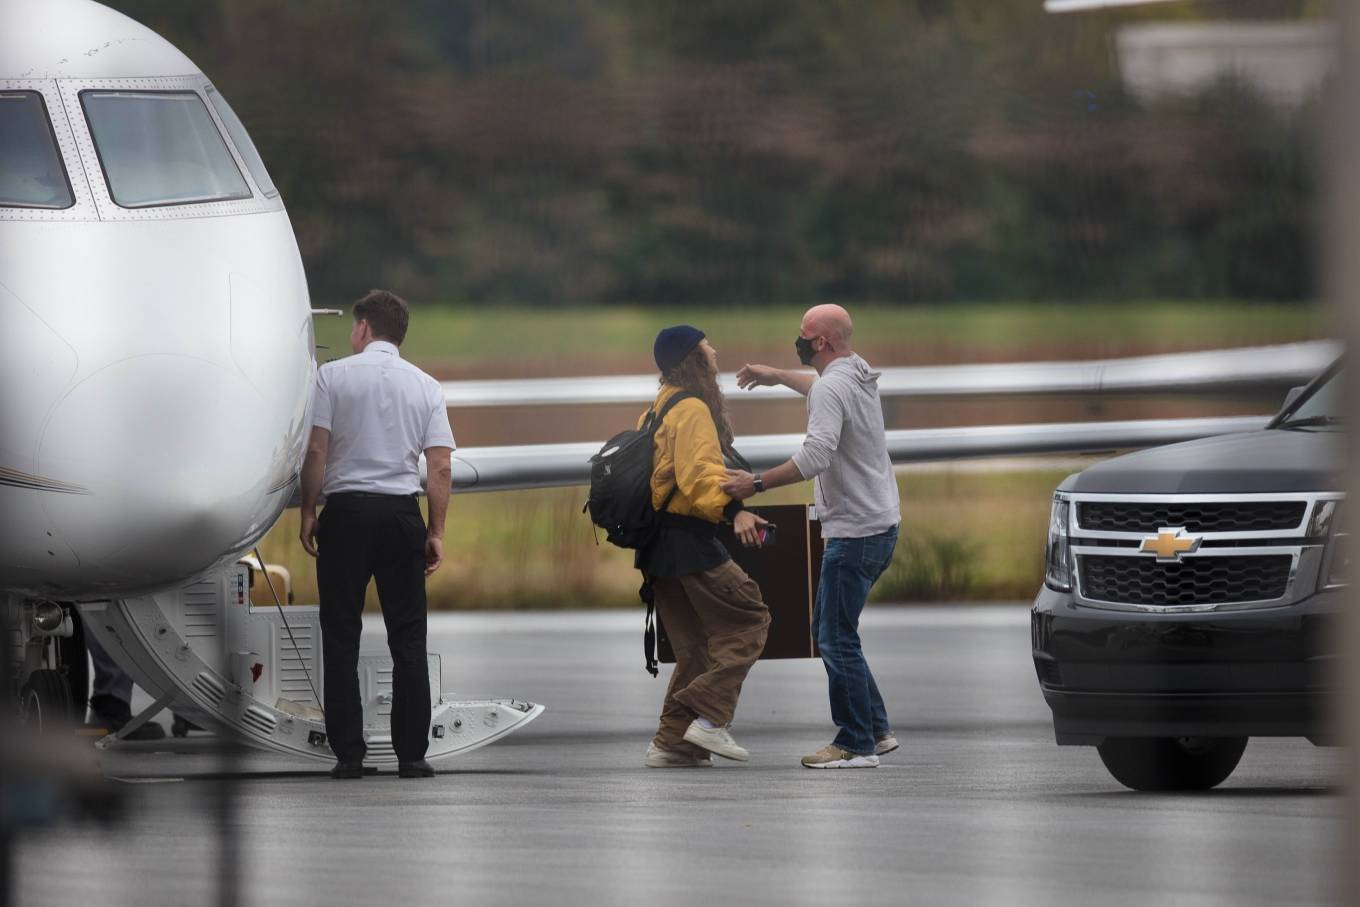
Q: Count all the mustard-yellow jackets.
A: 1